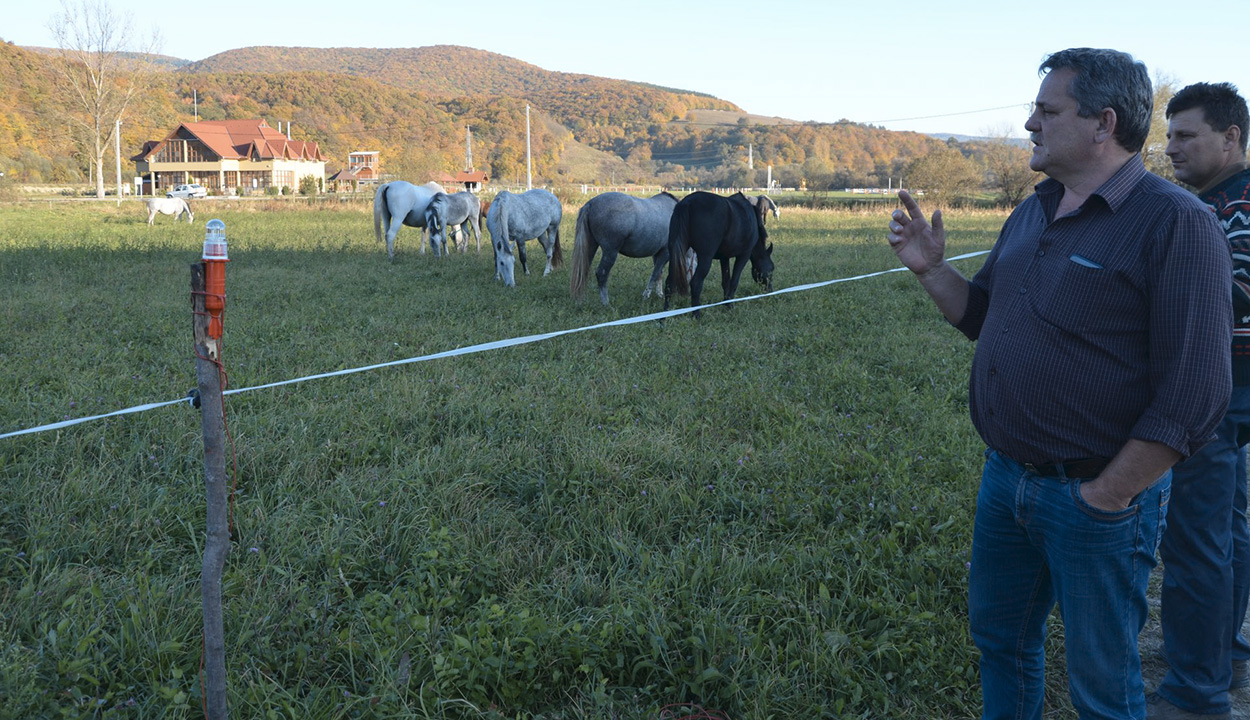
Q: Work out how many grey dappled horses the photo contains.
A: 3